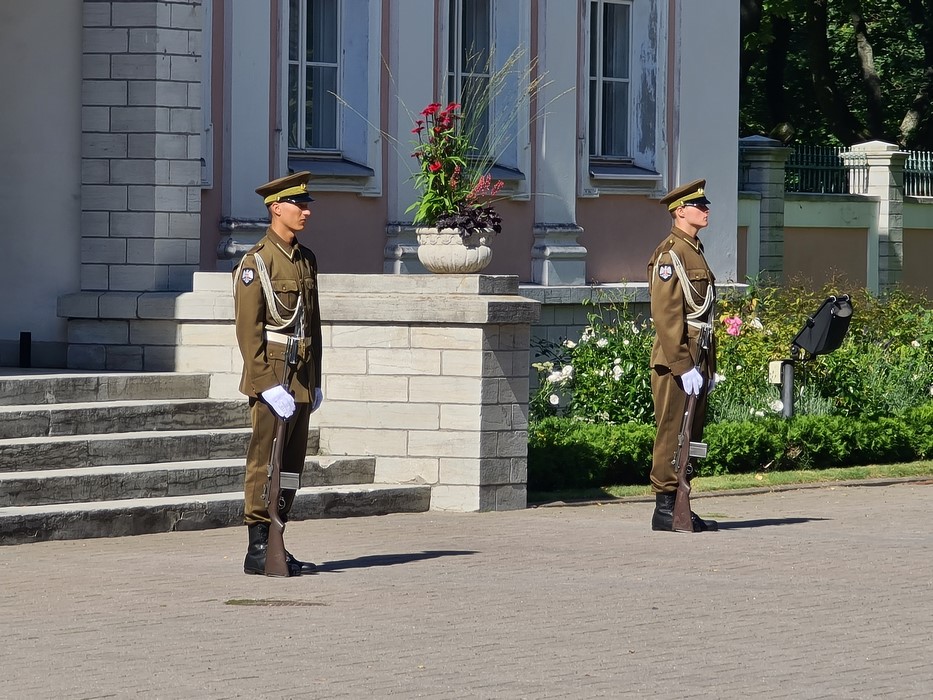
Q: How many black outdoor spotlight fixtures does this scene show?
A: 1